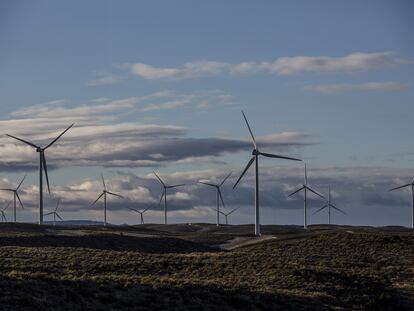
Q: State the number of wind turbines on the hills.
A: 13